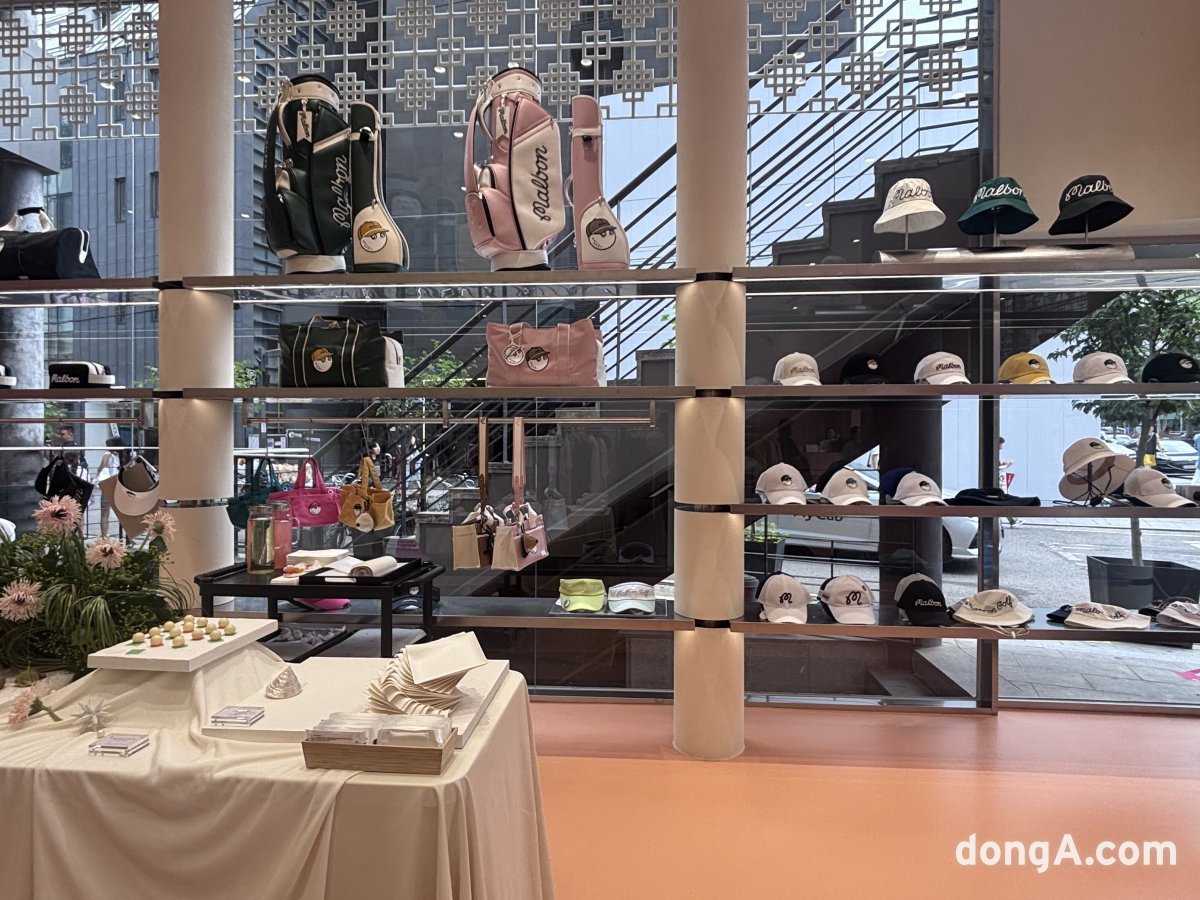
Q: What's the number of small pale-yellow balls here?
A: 14